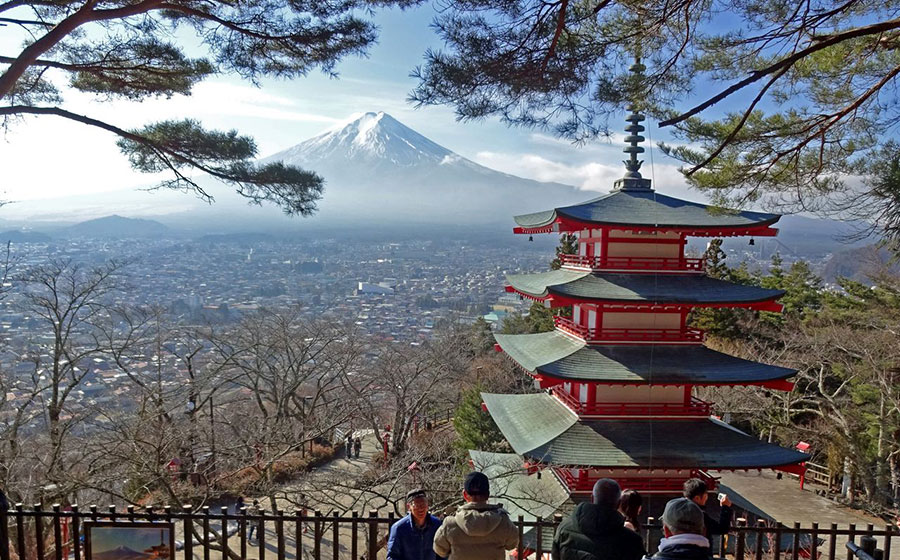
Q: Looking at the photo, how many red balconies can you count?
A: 4